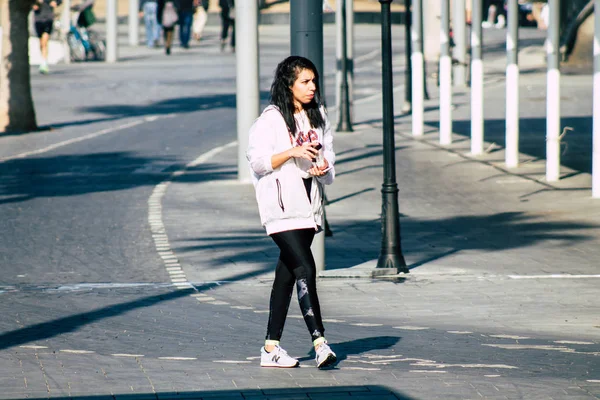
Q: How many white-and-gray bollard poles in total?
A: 6